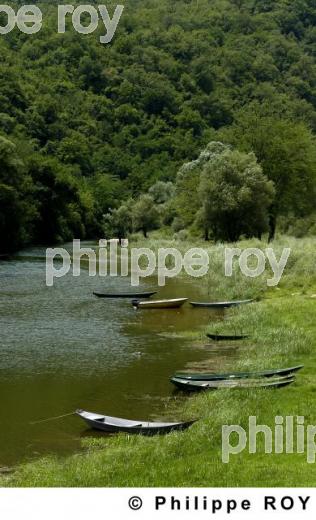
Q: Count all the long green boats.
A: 2